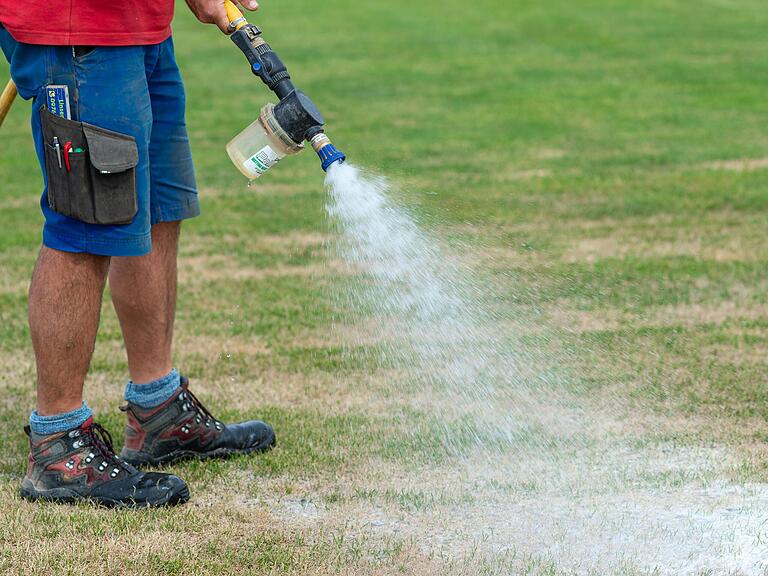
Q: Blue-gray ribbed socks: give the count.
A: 2